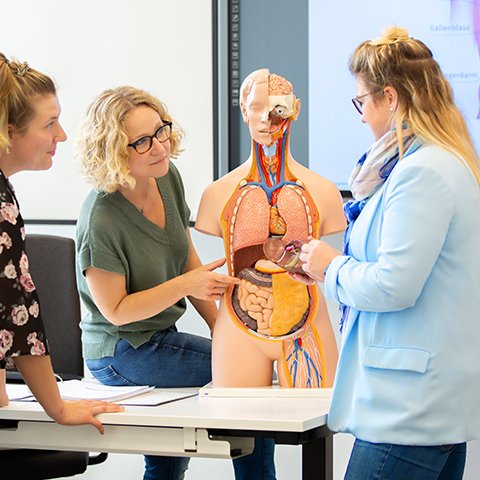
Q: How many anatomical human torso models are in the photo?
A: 1